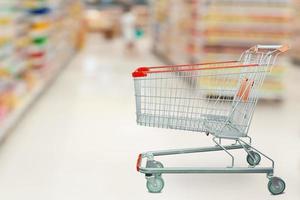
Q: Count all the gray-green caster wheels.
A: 4